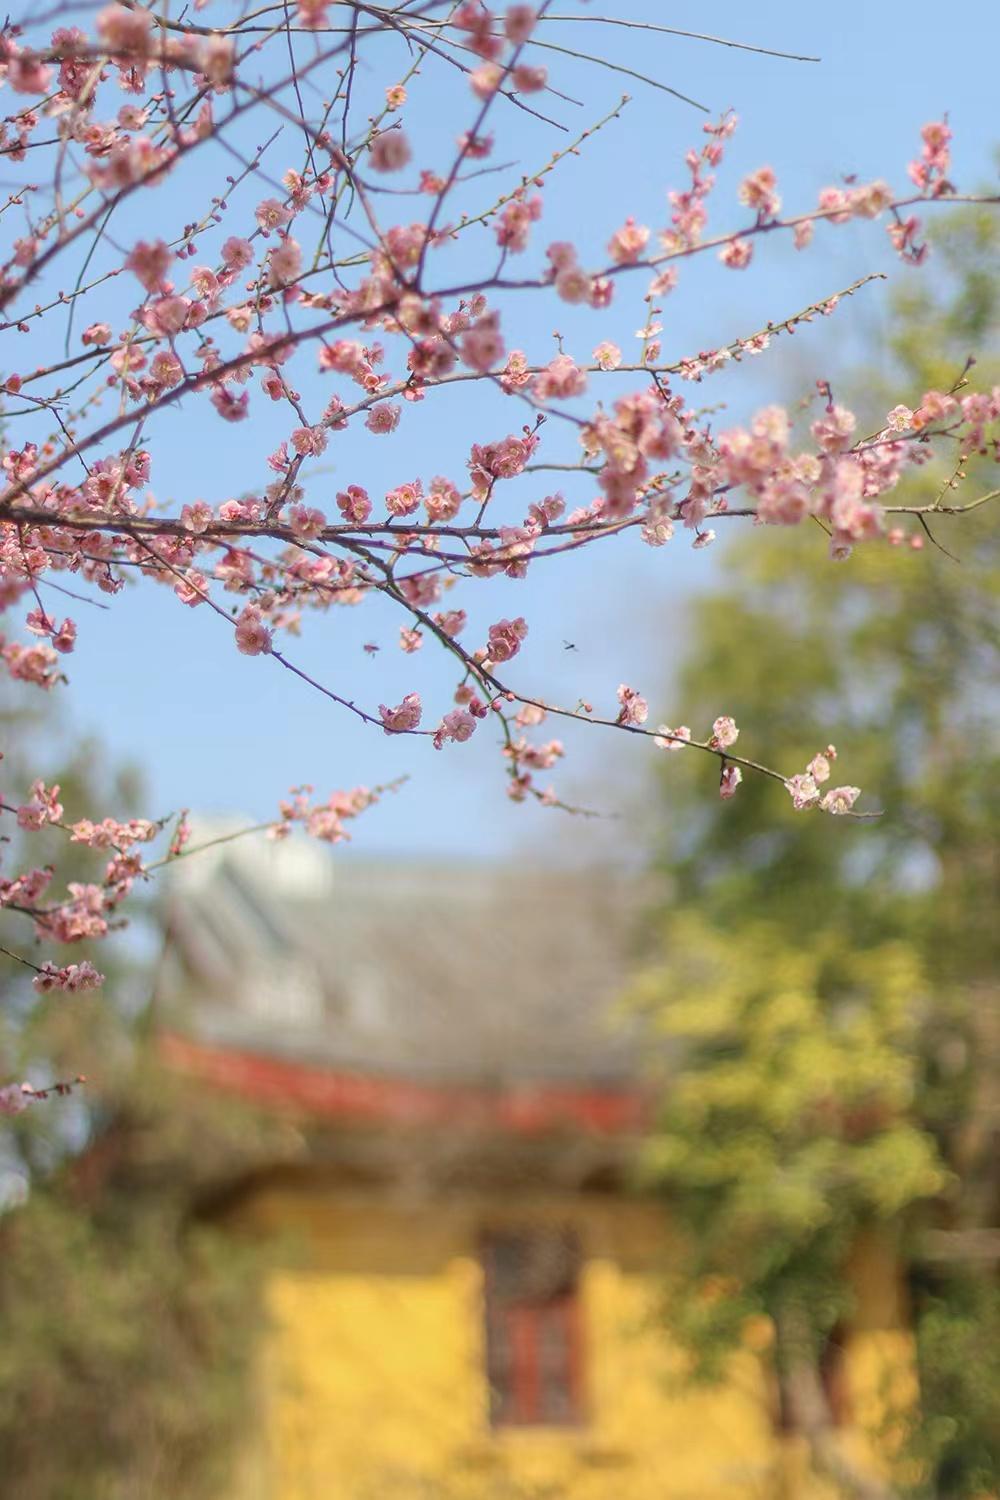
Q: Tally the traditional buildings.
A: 1